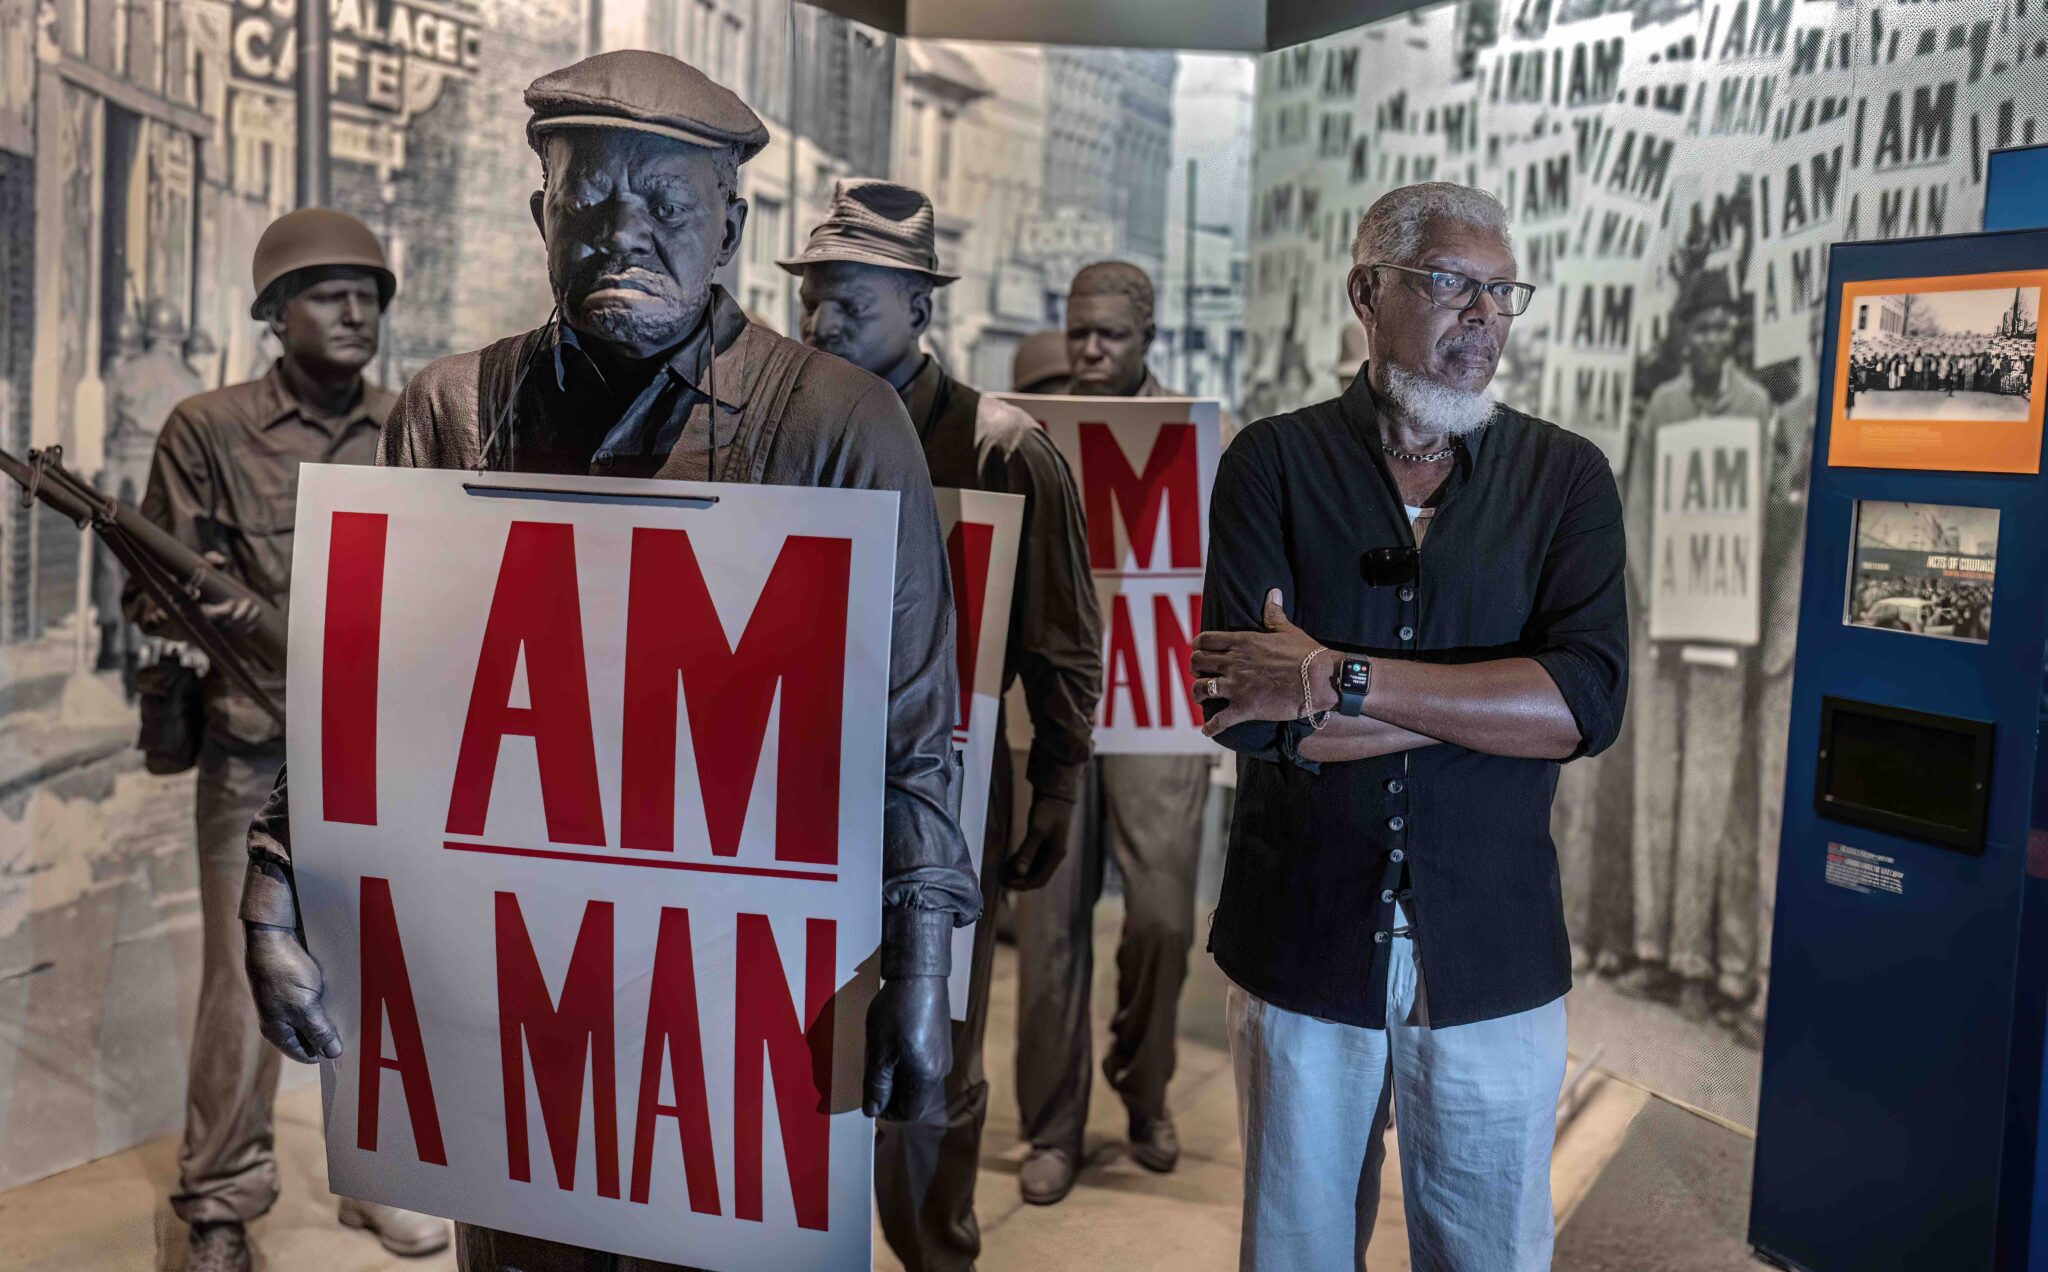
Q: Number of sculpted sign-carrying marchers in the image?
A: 3